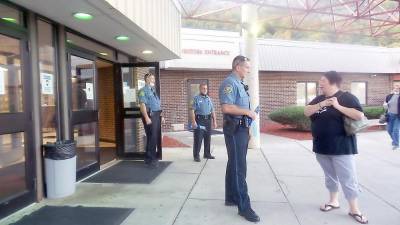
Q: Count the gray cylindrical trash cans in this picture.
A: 1